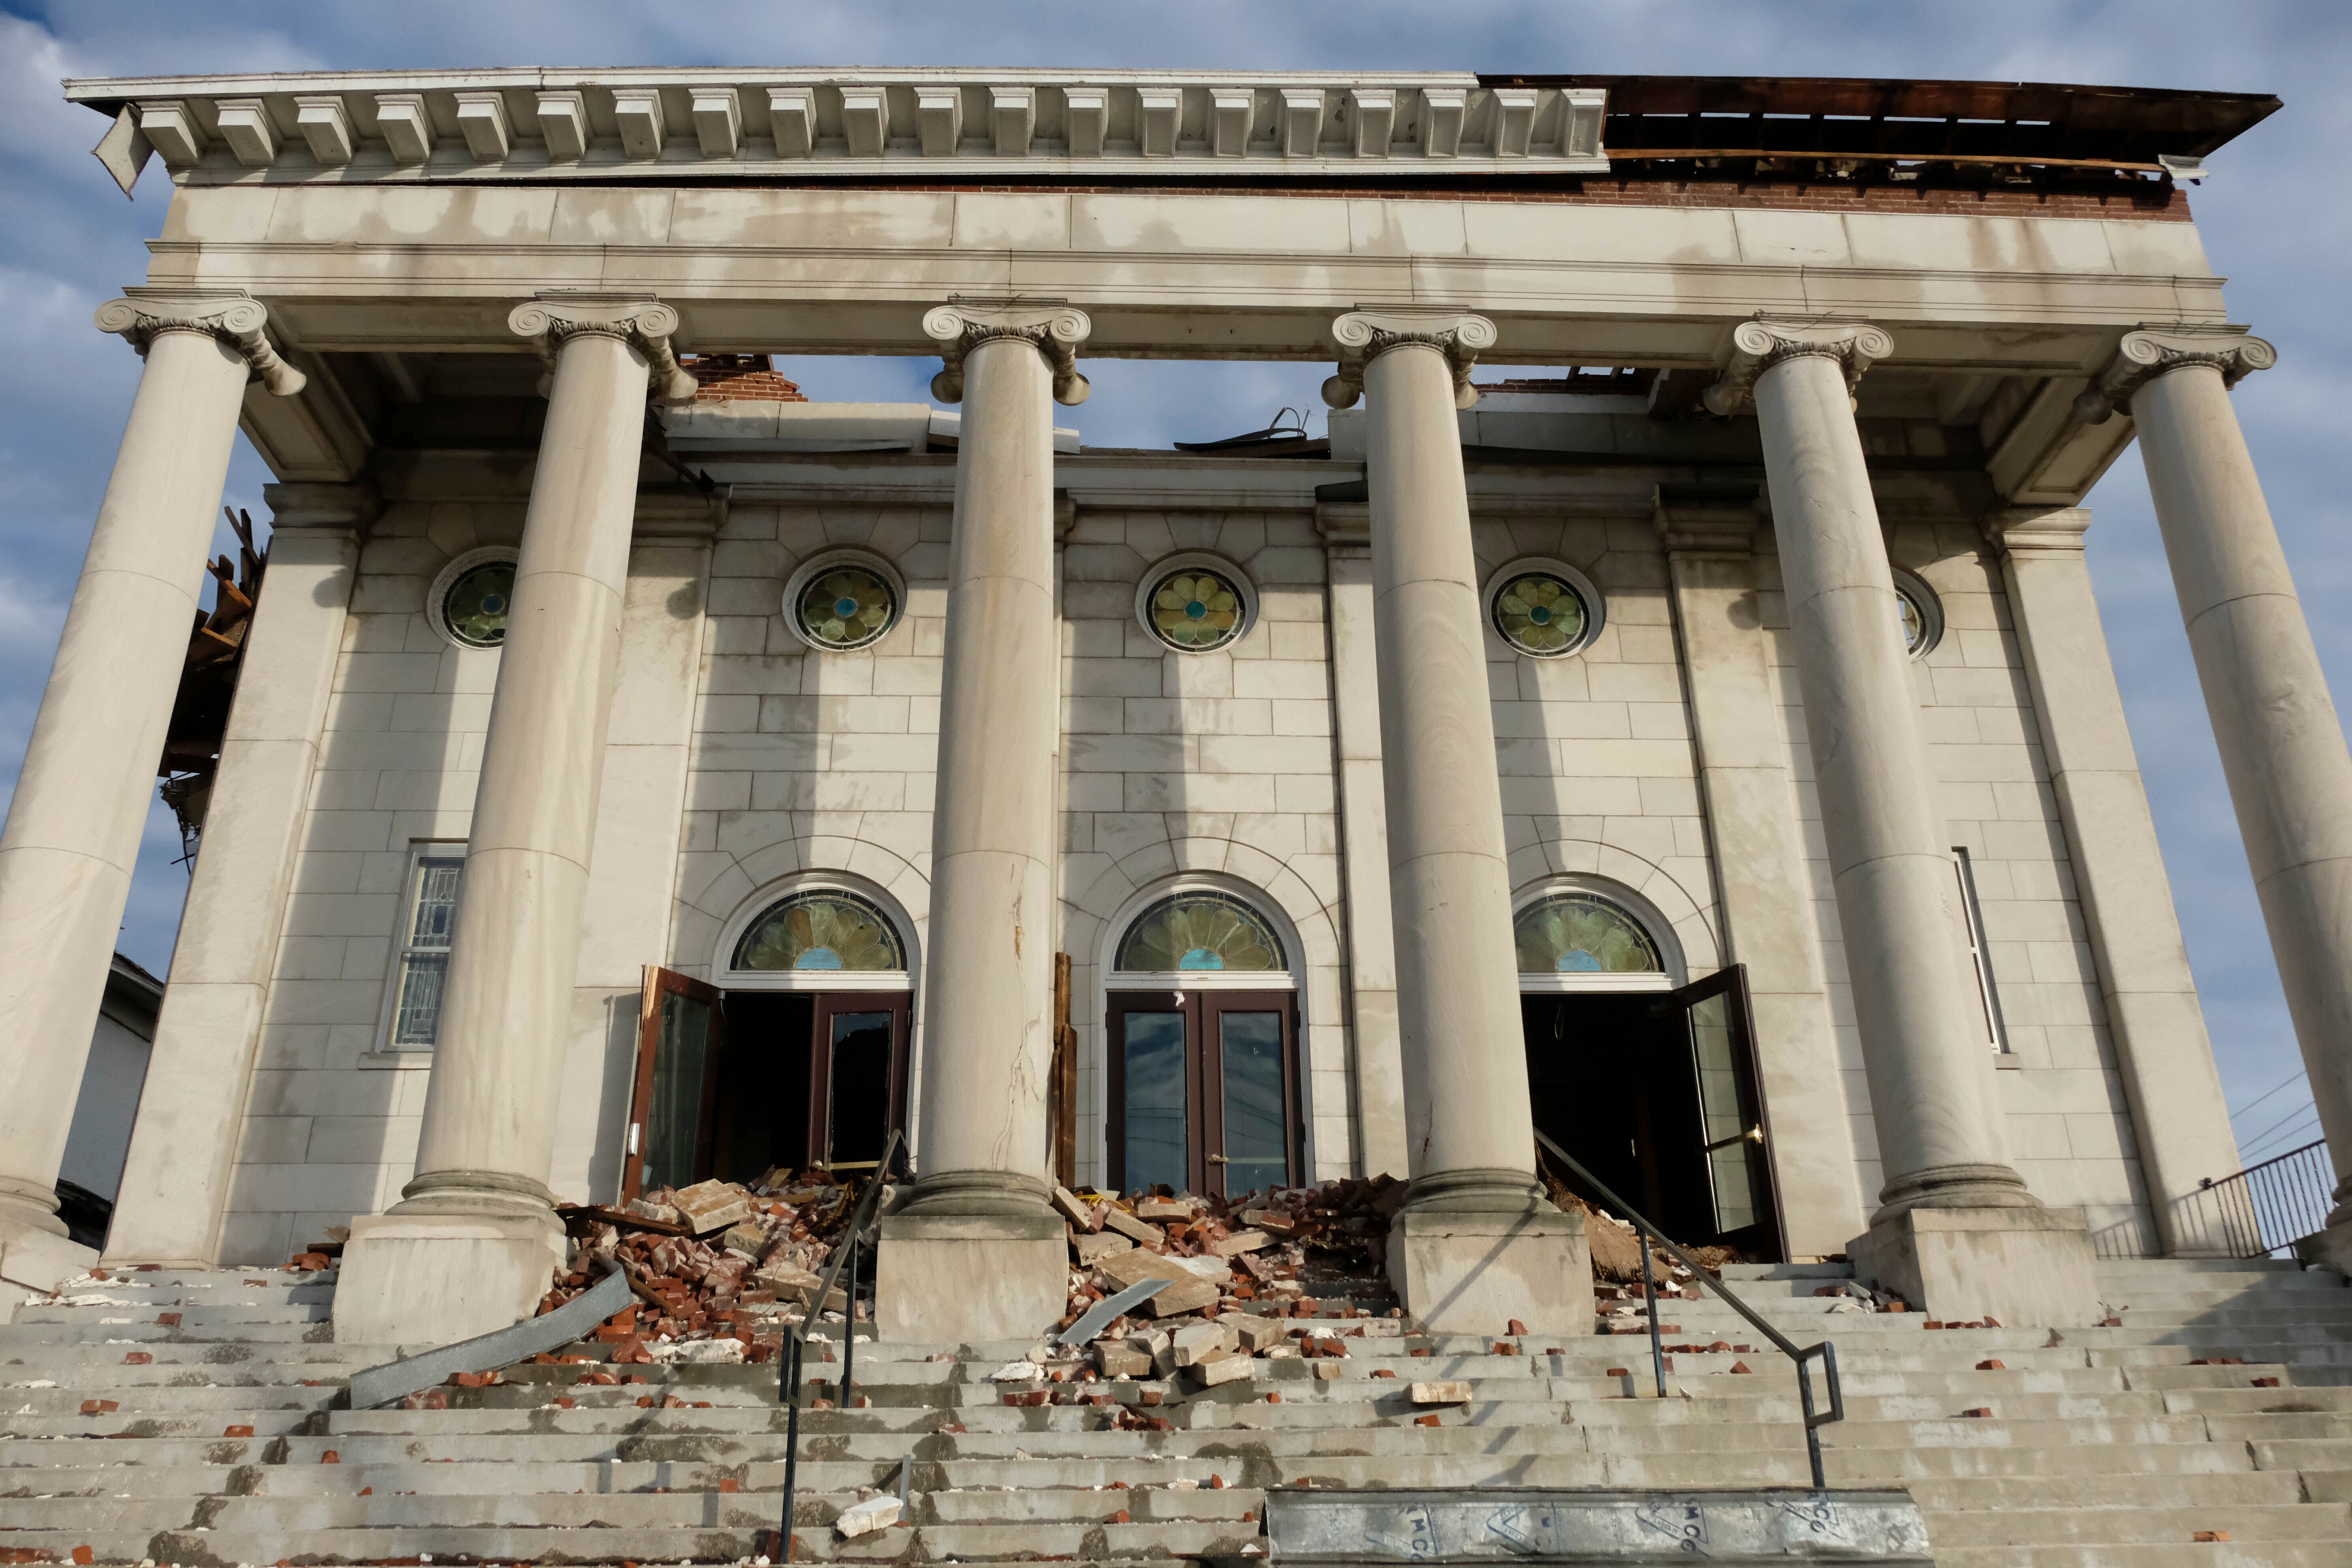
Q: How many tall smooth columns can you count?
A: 6